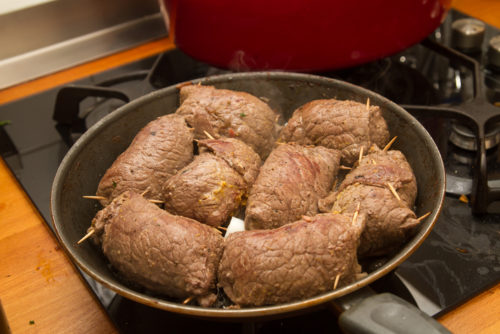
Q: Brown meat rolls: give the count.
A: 8